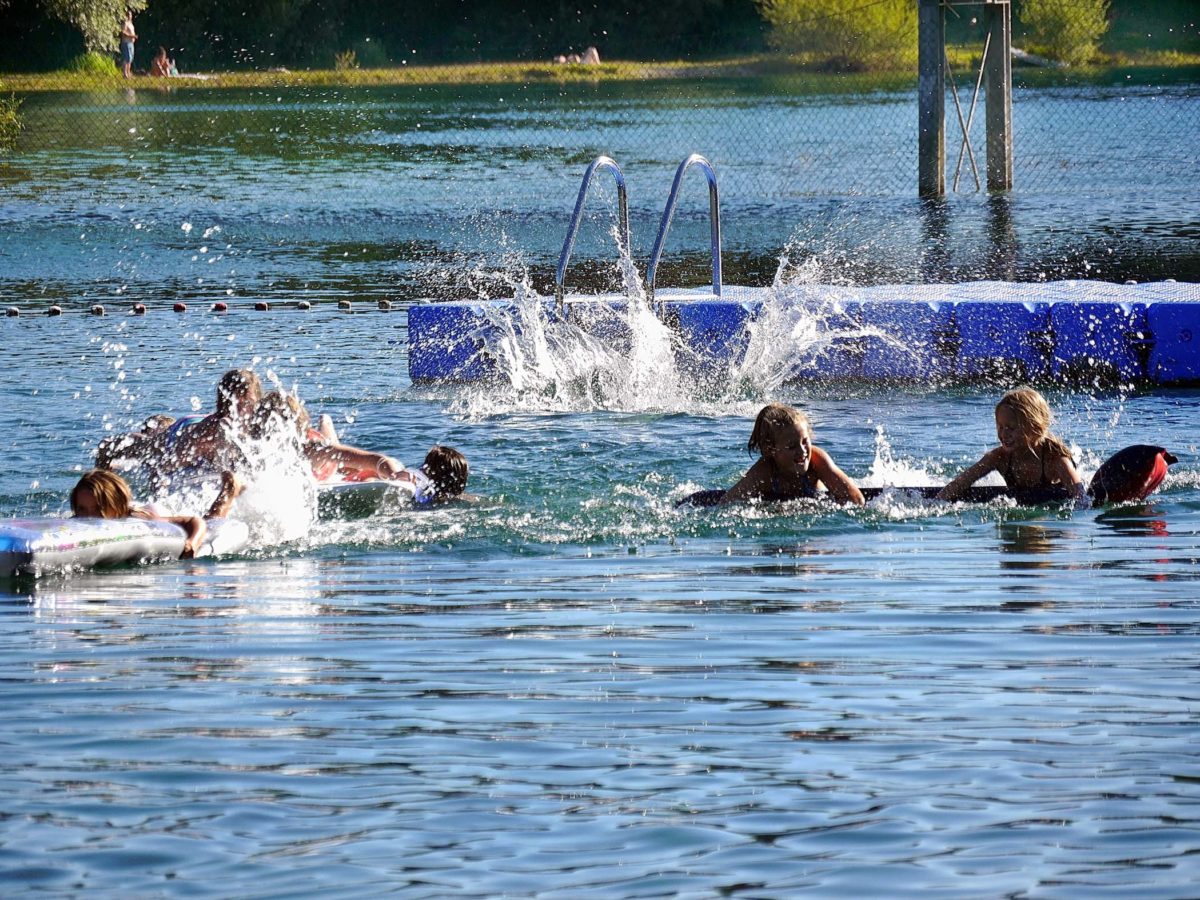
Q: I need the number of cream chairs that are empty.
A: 0